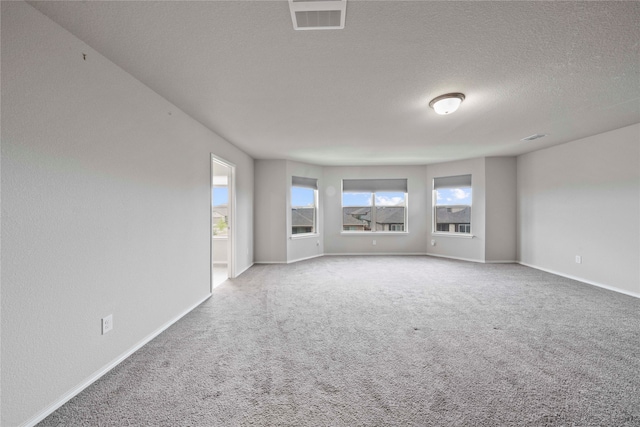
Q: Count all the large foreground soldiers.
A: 0